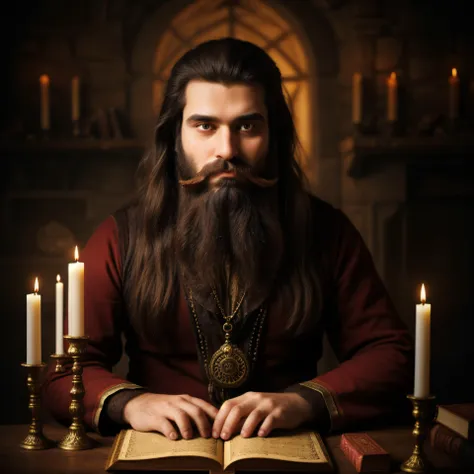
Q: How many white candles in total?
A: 4